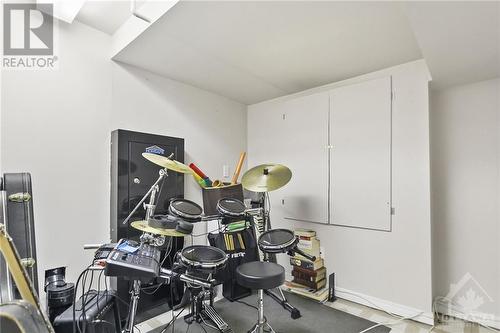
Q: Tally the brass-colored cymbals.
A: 3